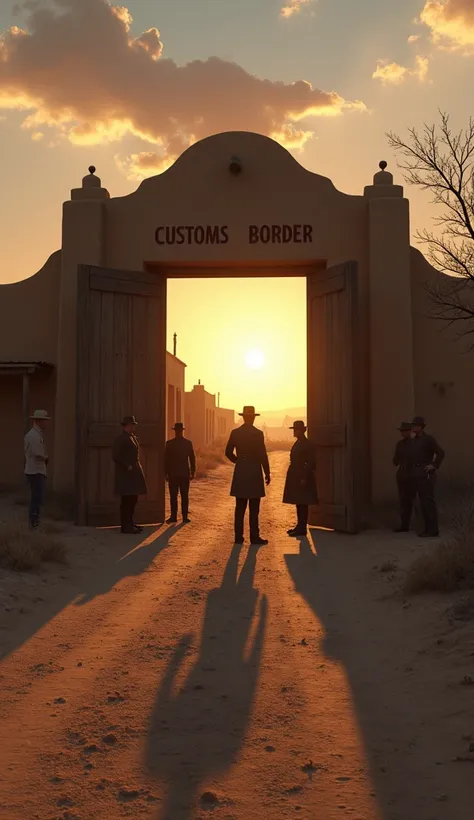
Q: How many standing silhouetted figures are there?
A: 7